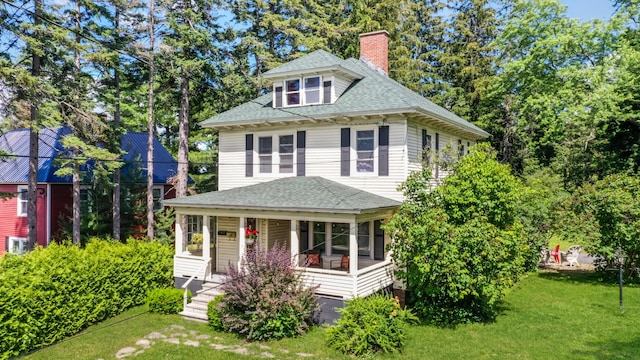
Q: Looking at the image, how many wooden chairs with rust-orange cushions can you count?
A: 2